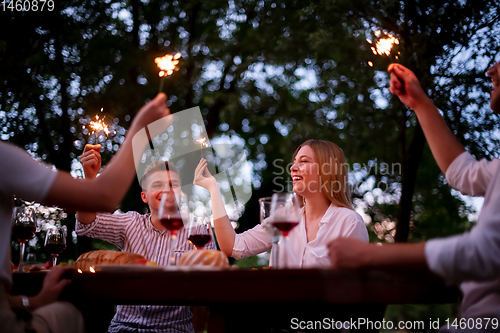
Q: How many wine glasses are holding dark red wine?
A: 5